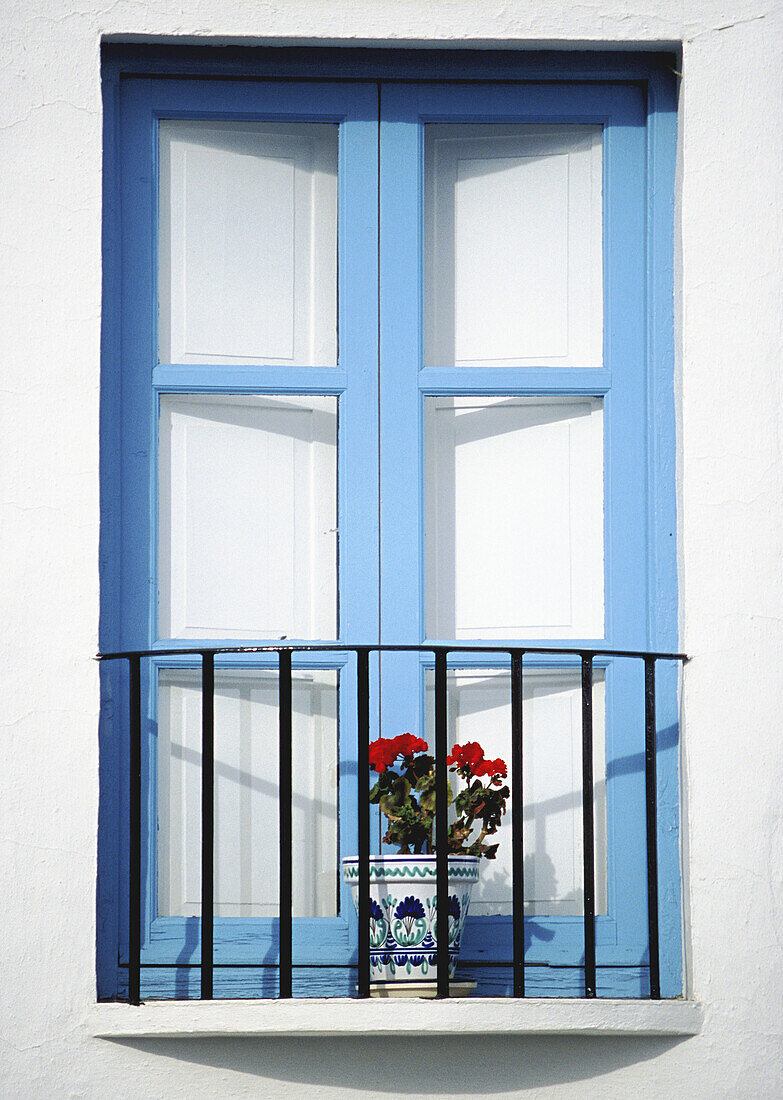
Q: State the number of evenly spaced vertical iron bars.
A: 8